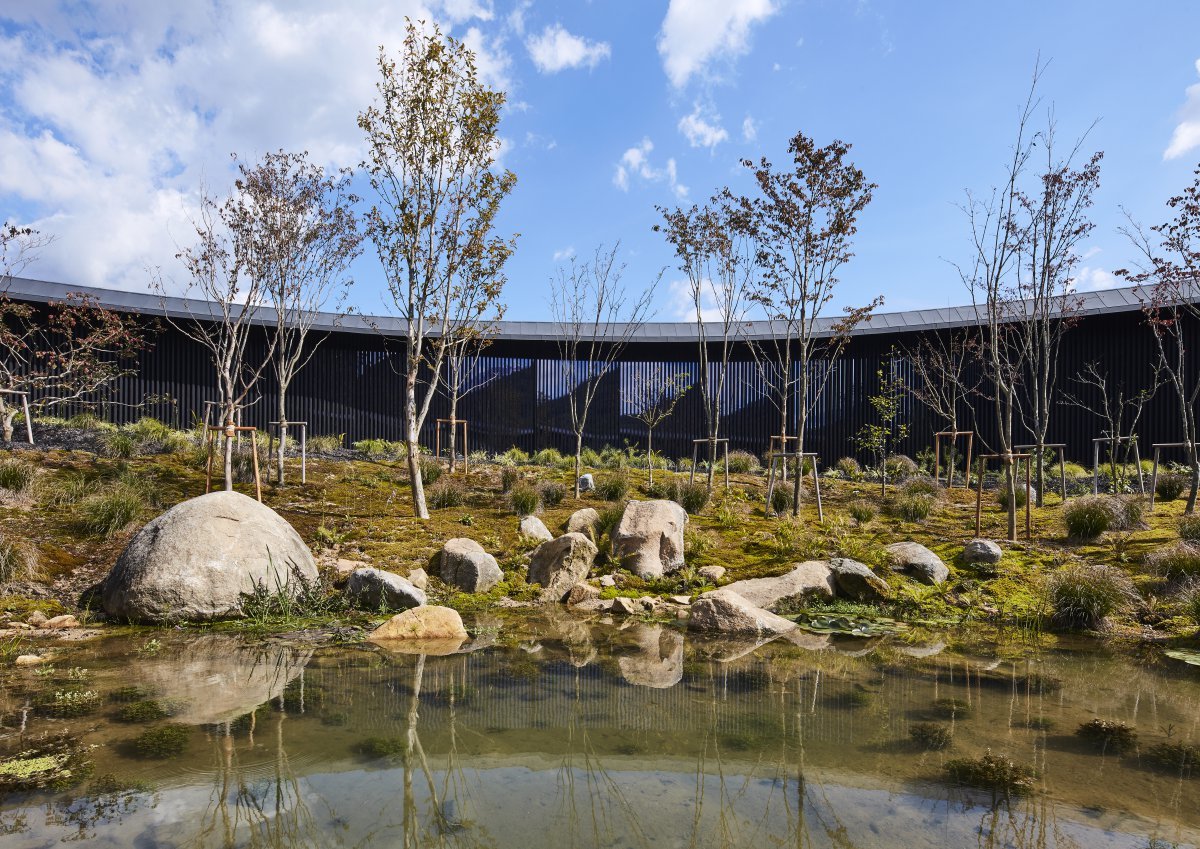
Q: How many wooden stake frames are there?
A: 13